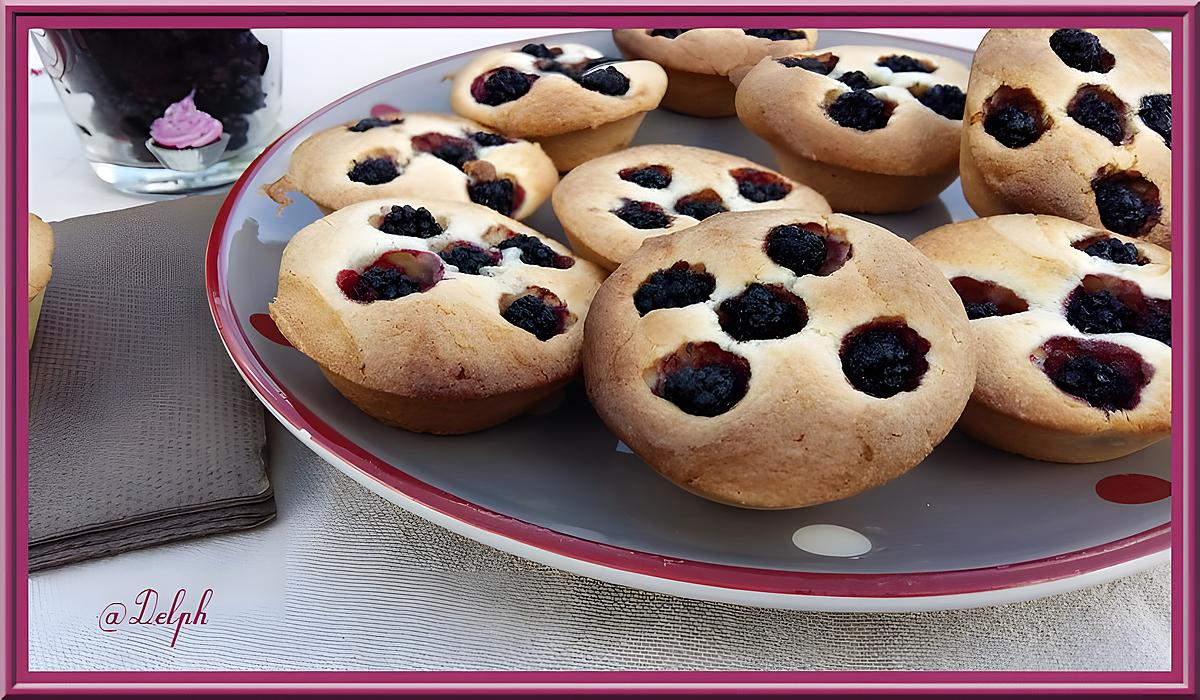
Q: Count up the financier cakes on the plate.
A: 9